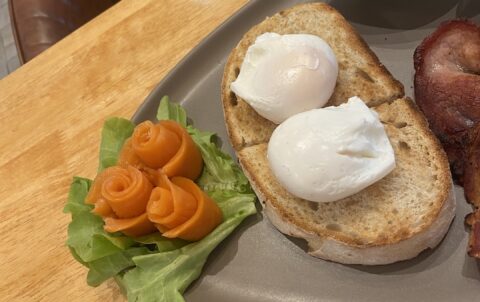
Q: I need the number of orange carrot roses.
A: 3